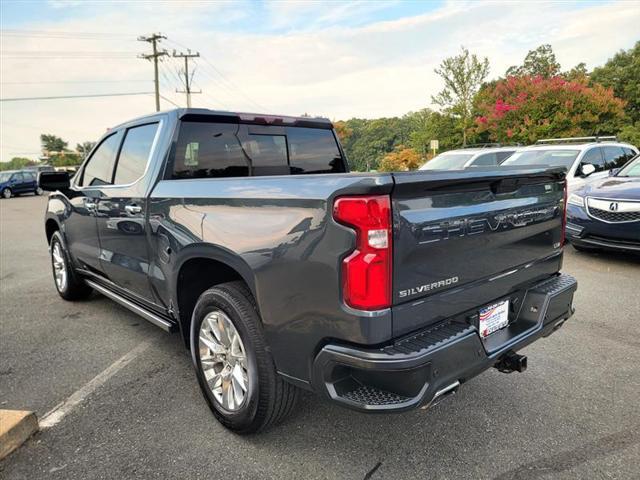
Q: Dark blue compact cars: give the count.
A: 1